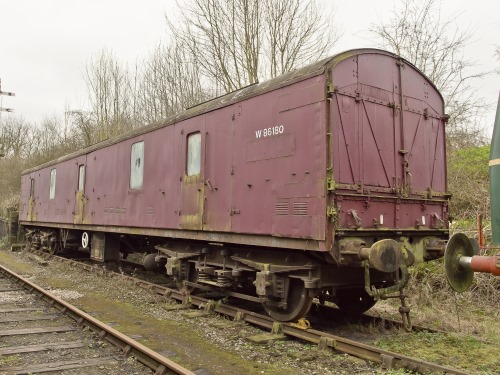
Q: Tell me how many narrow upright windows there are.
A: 5